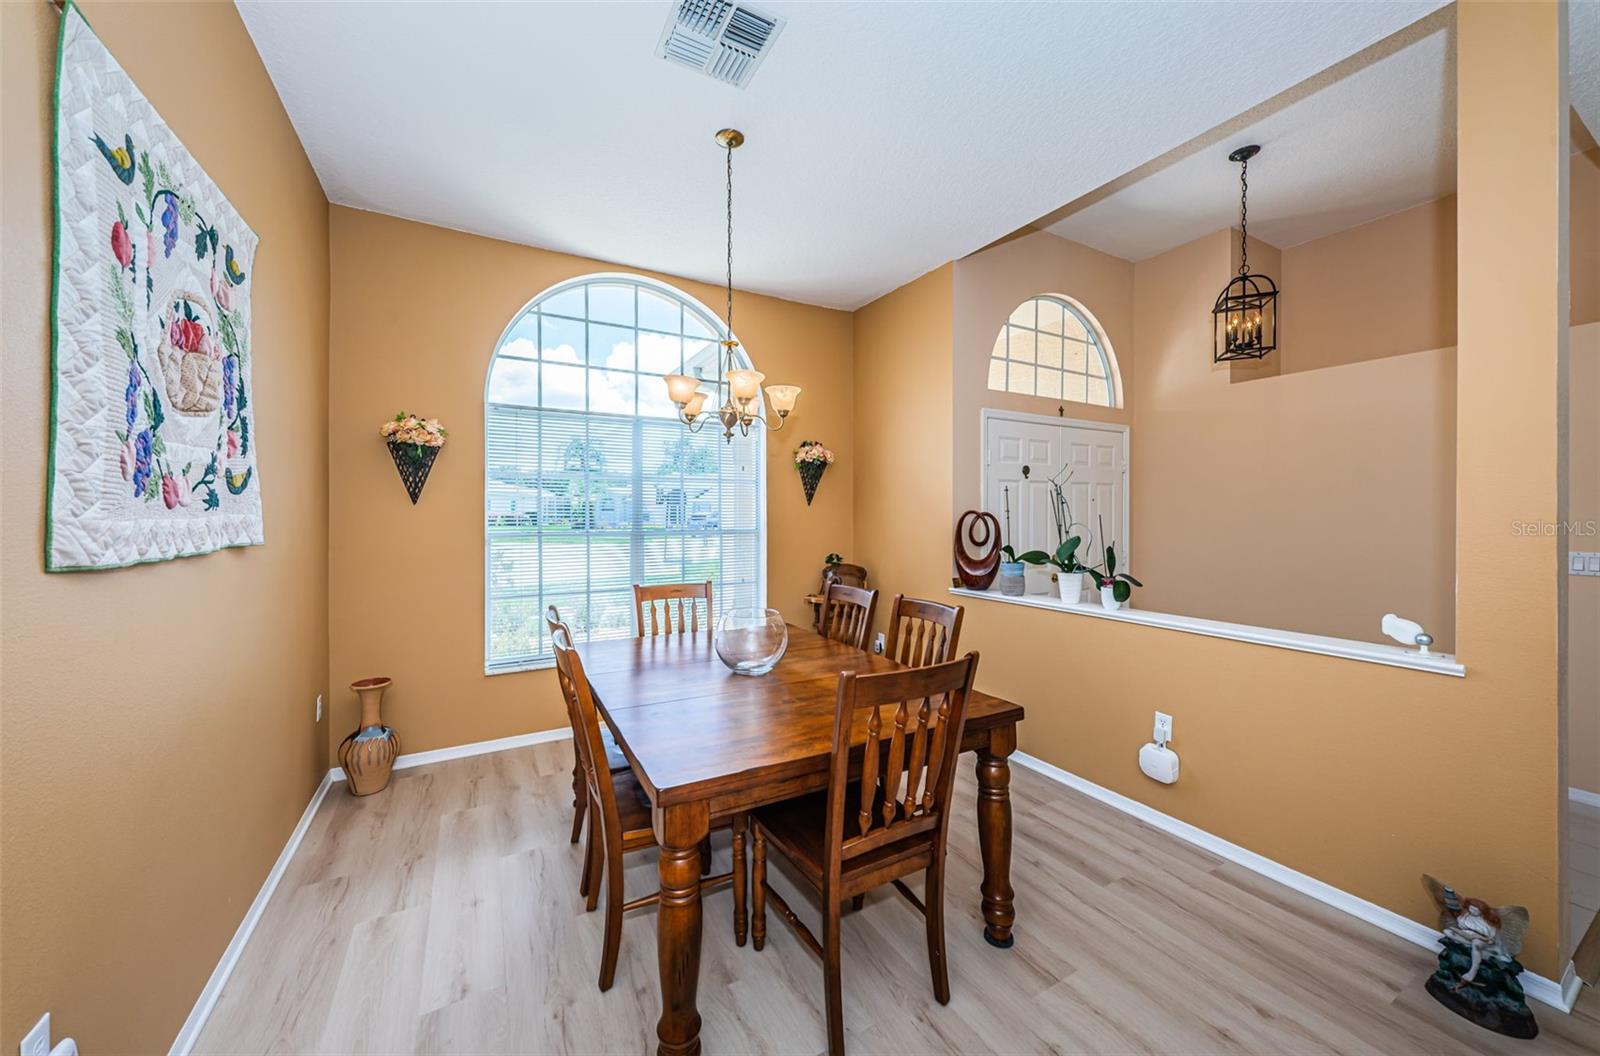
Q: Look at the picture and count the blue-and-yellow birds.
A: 3